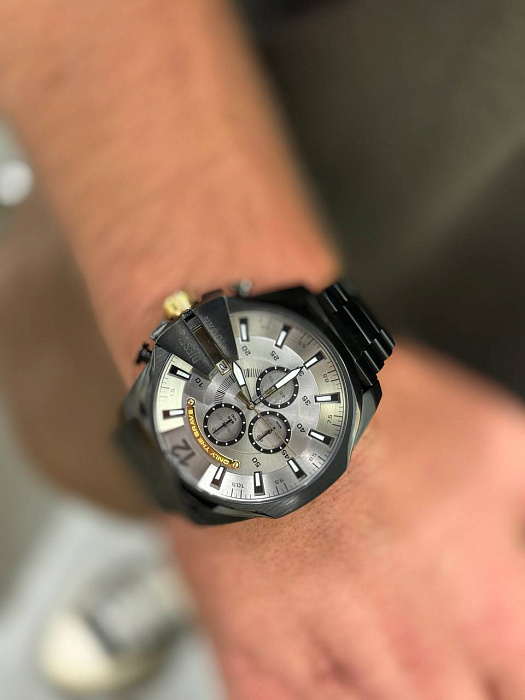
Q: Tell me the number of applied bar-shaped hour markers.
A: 10